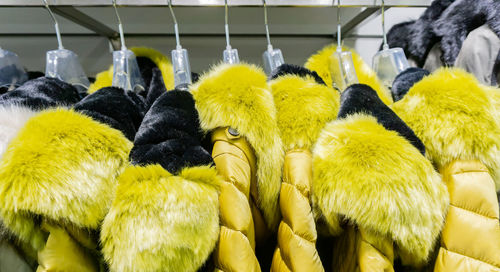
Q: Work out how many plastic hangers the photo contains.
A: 8